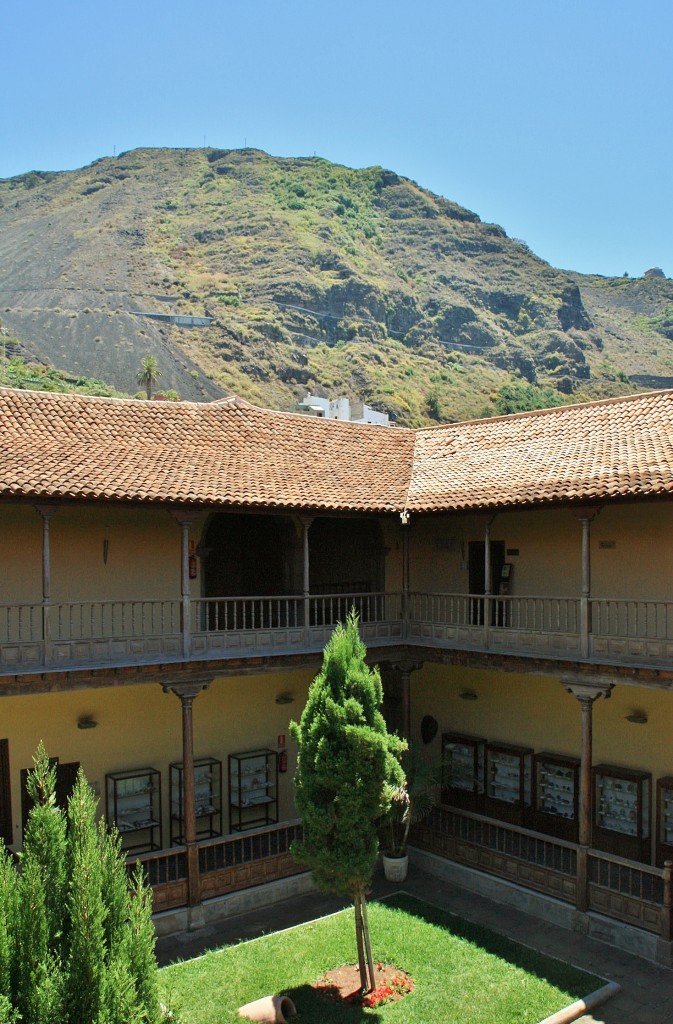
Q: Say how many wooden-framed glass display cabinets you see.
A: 5